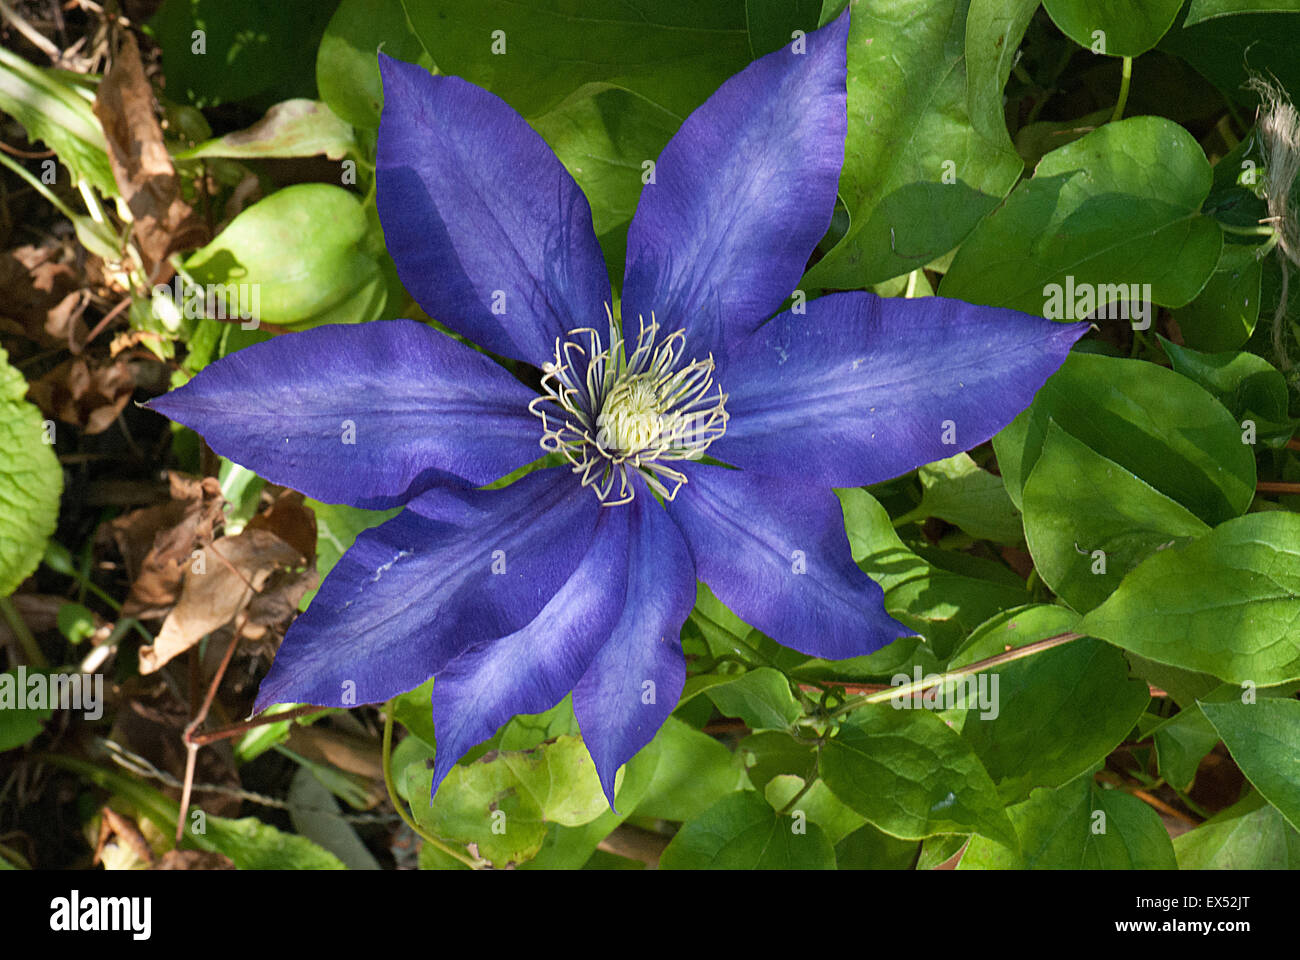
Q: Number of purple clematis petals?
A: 8